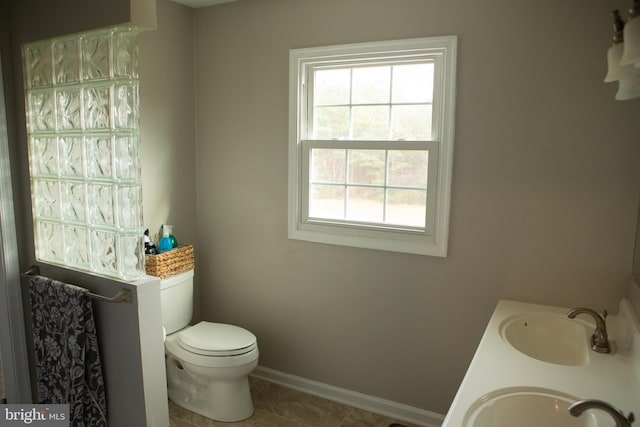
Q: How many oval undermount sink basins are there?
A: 2